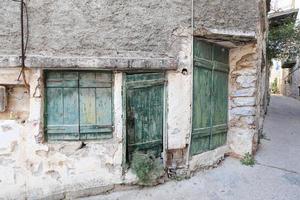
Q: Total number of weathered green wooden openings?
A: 3